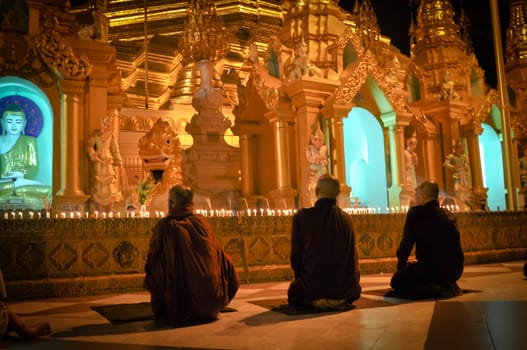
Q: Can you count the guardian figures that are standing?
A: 4